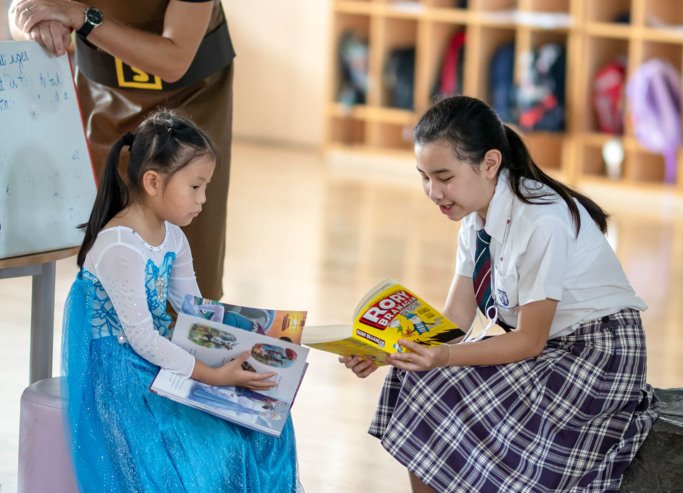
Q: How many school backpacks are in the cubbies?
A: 7